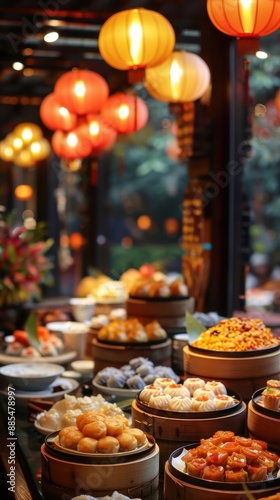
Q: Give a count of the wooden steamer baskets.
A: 7